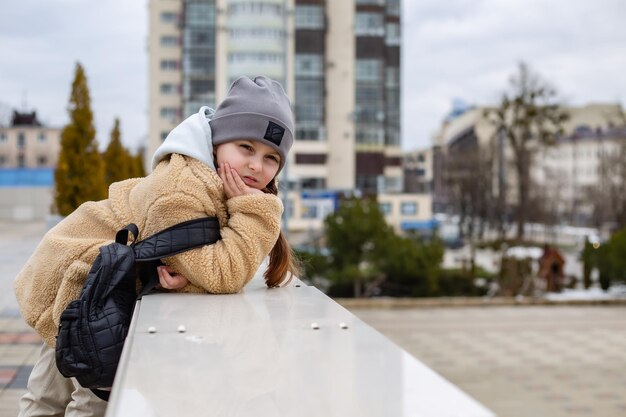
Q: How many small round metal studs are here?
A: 4